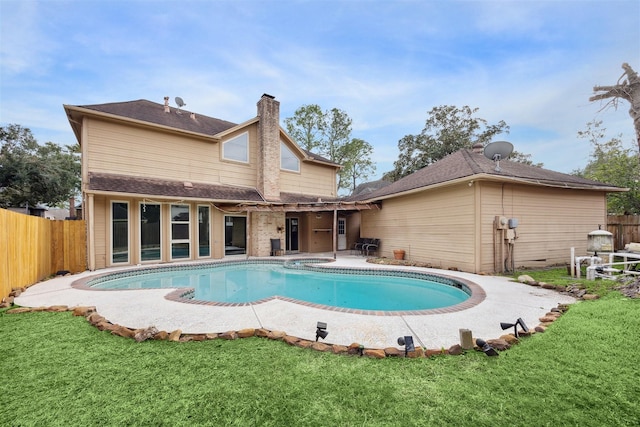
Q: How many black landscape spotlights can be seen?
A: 4